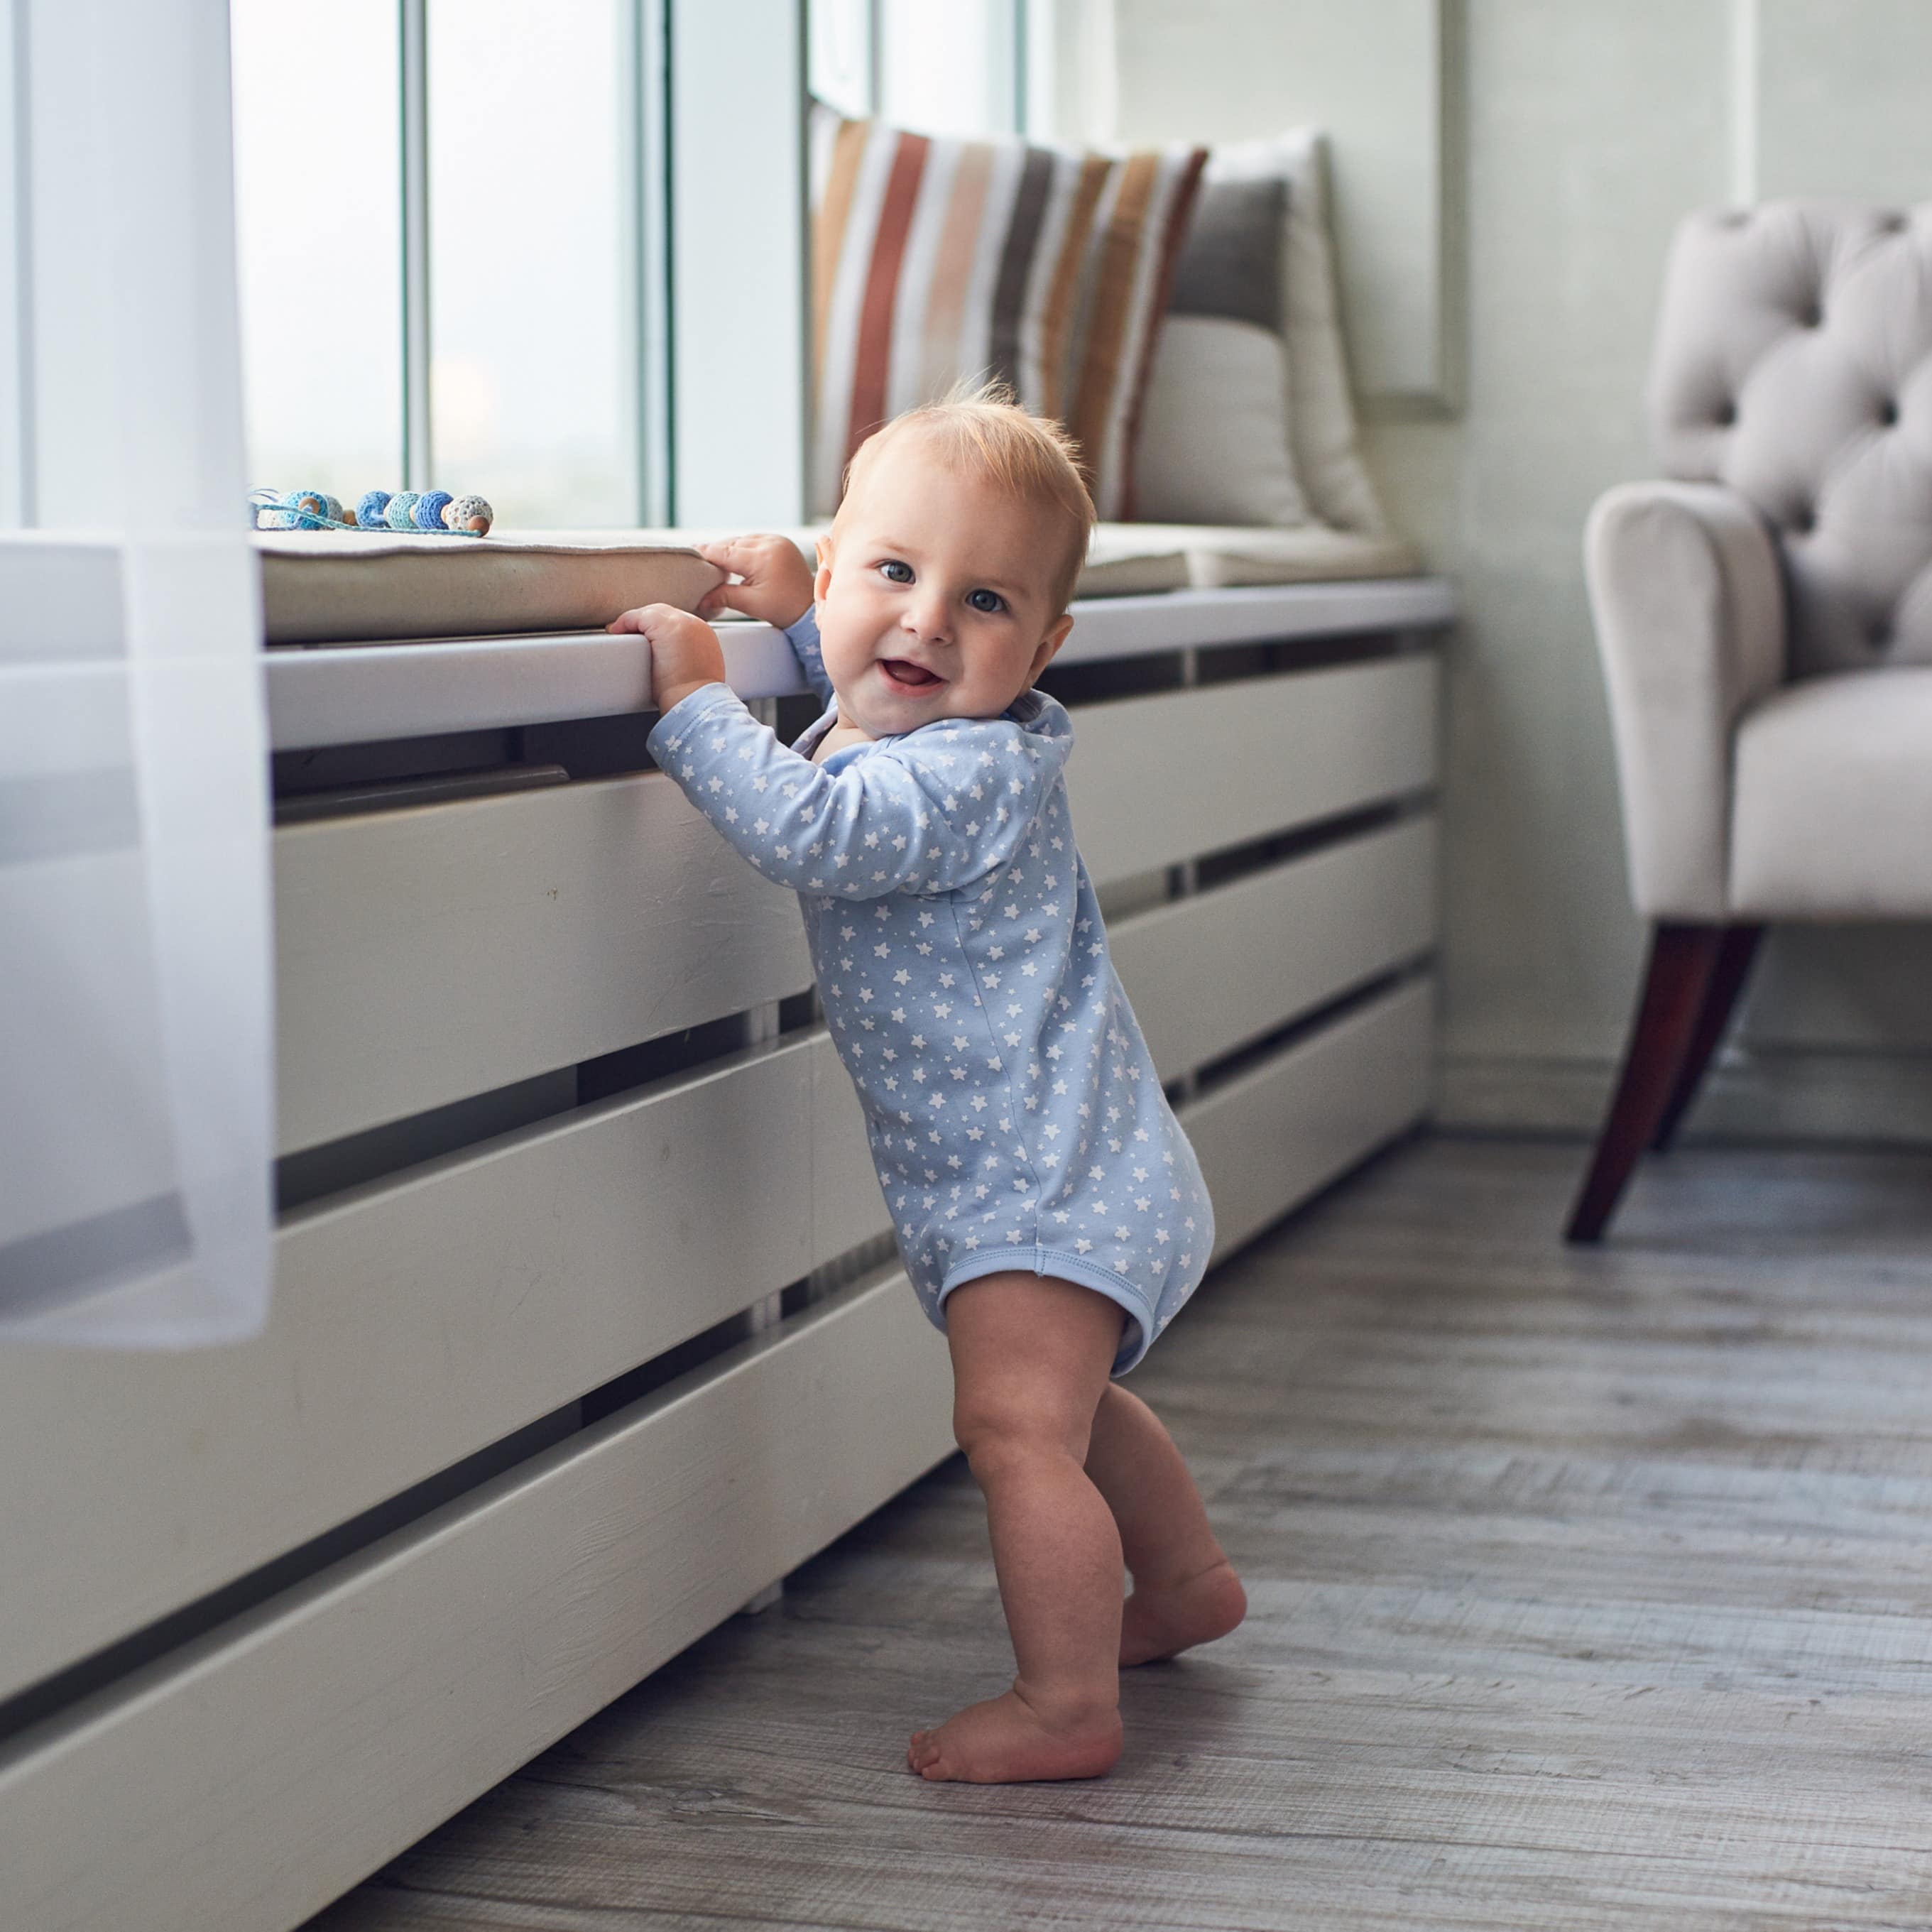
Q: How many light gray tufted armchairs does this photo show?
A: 1